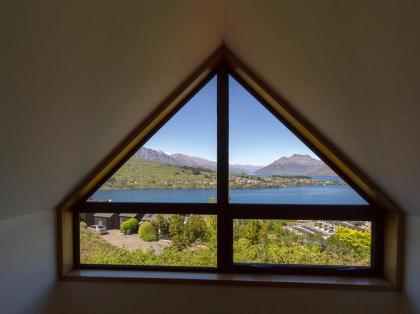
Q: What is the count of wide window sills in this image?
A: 1